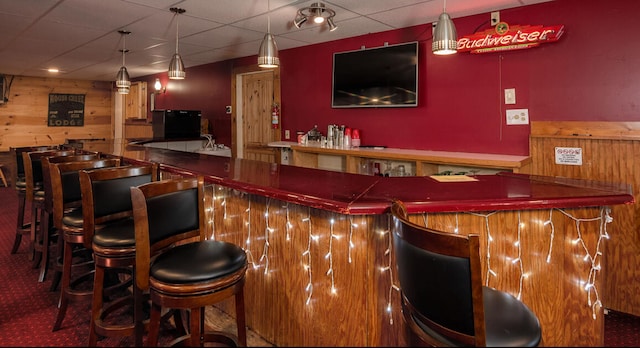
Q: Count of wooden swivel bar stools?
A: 7